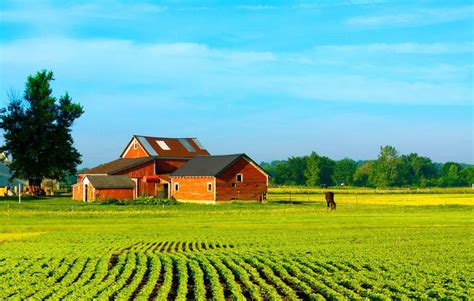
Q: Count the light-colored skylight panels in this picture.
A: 4